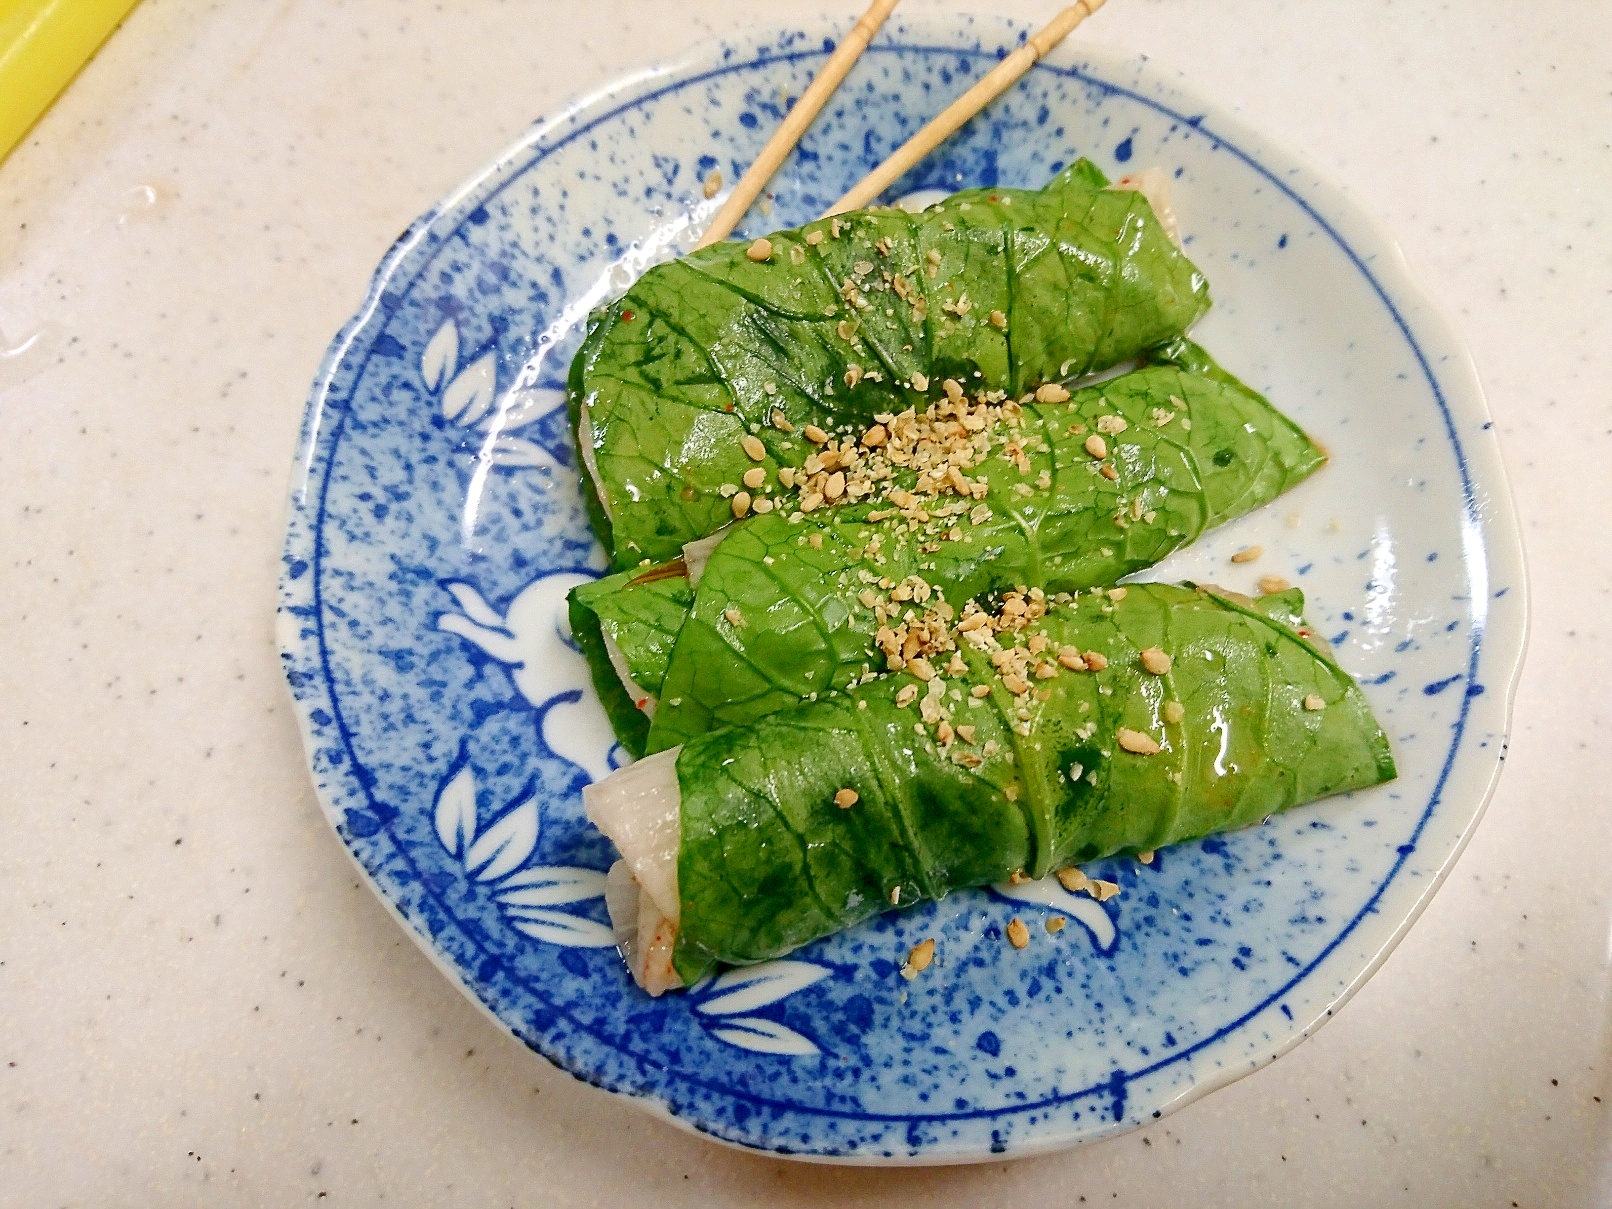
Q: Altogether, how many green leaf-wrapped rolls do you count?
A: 3